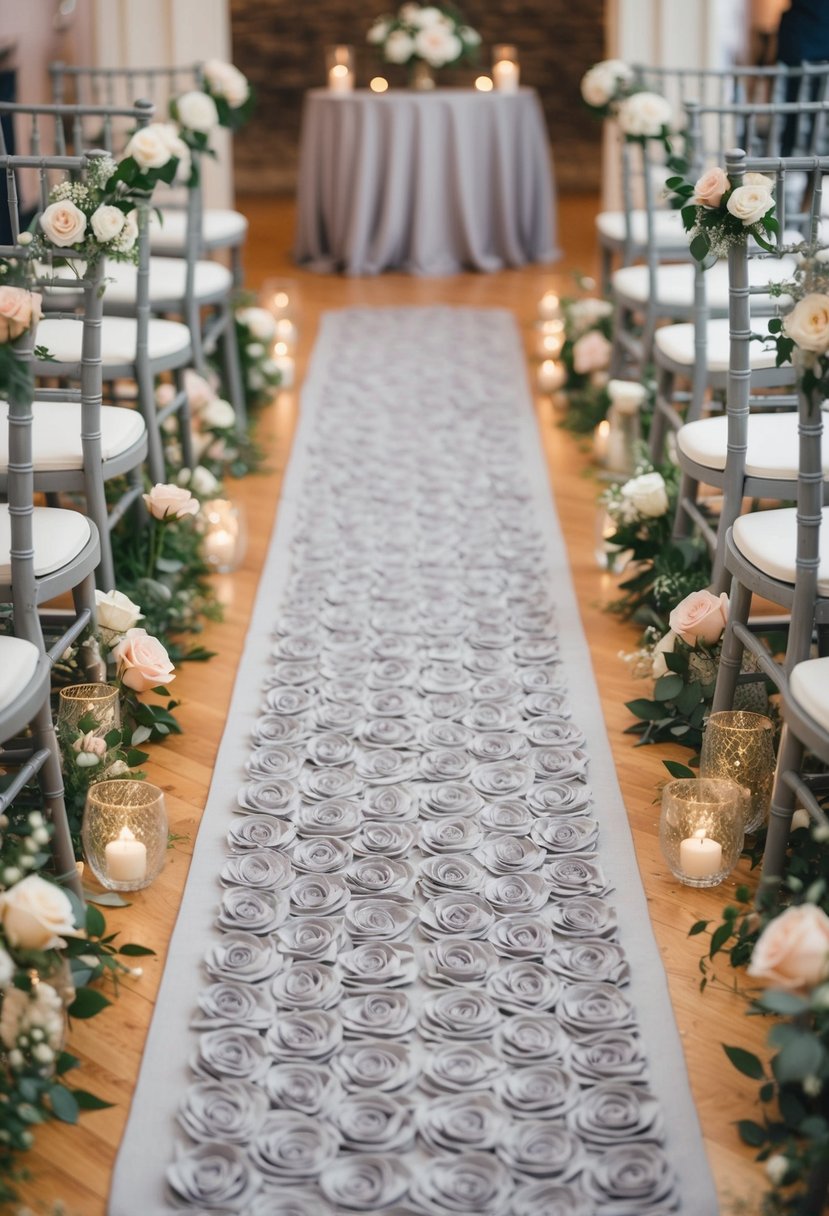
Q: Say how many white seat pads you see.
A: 12